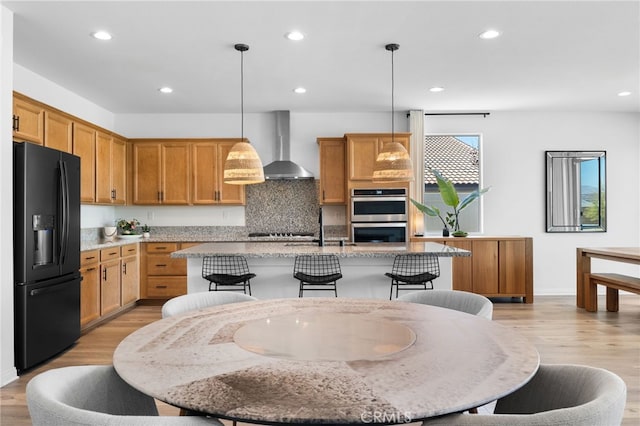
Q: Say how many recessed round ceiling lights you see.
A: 7